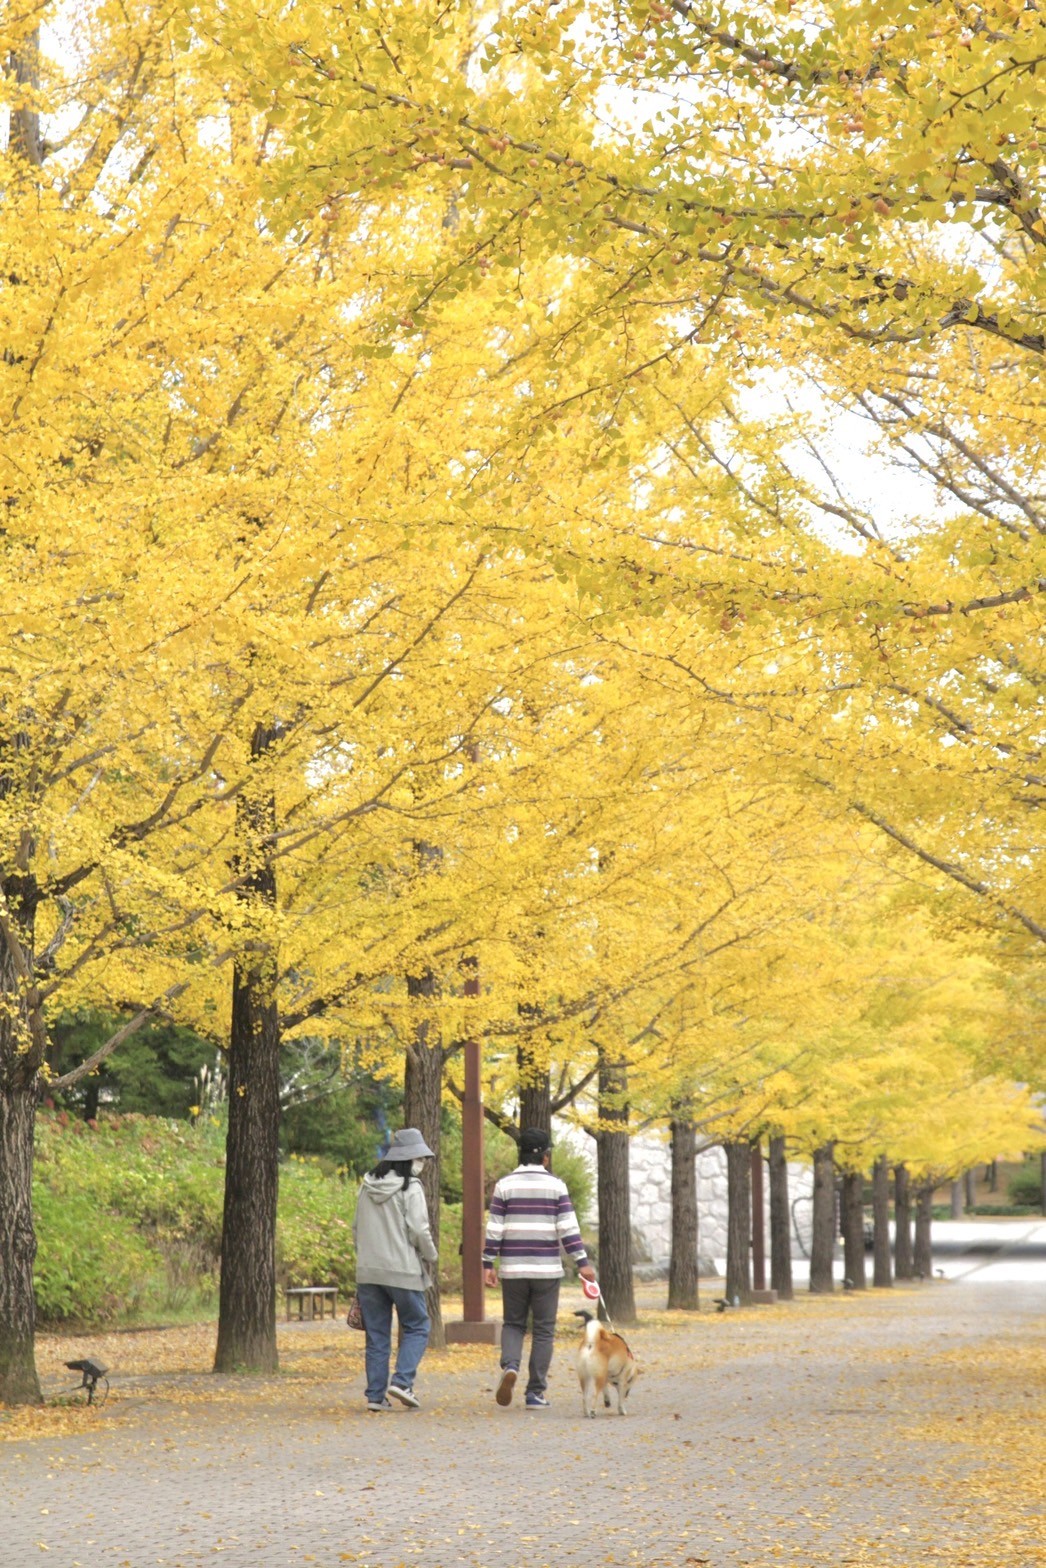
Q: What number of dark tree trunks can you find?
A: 13